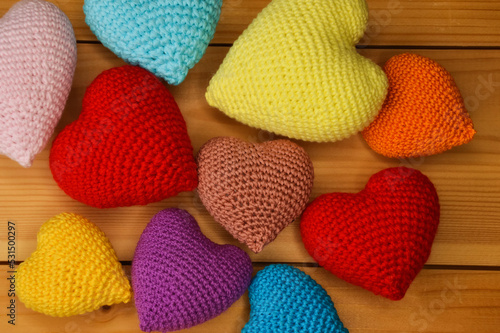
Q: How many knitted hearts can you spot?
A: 10